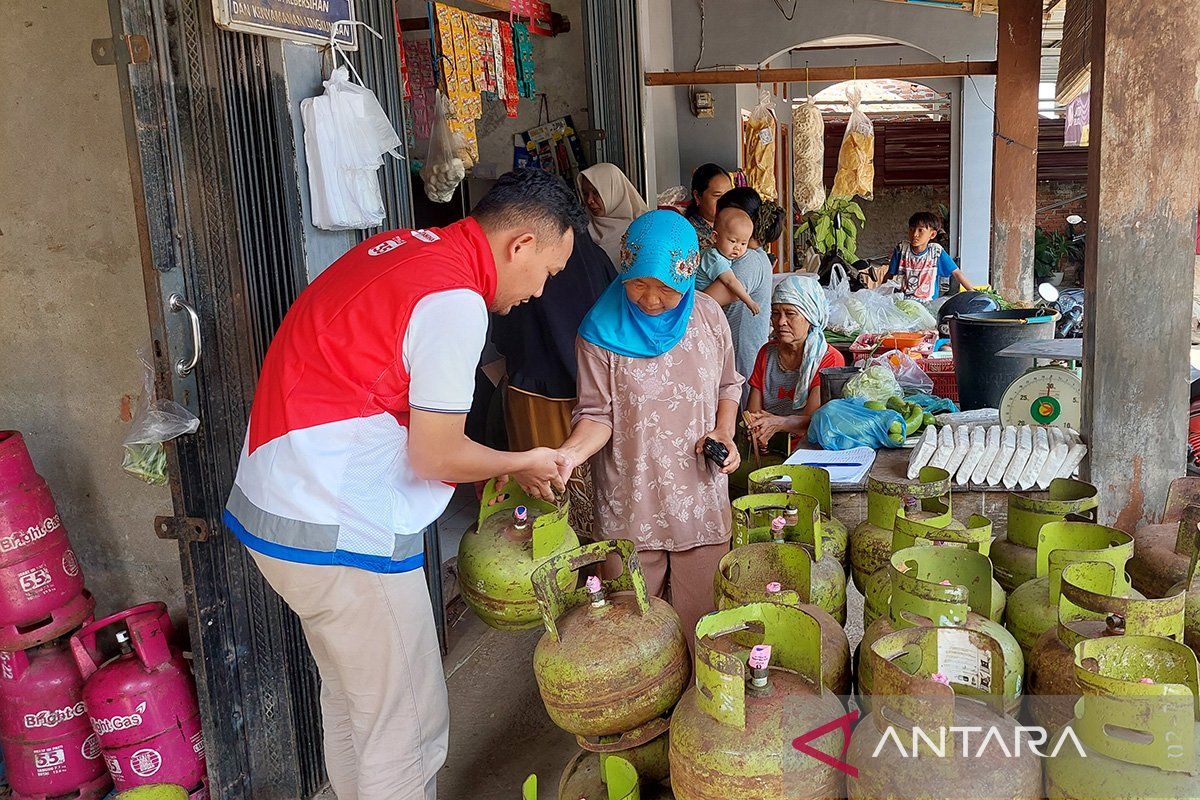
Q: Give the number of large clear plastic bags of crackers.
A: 3